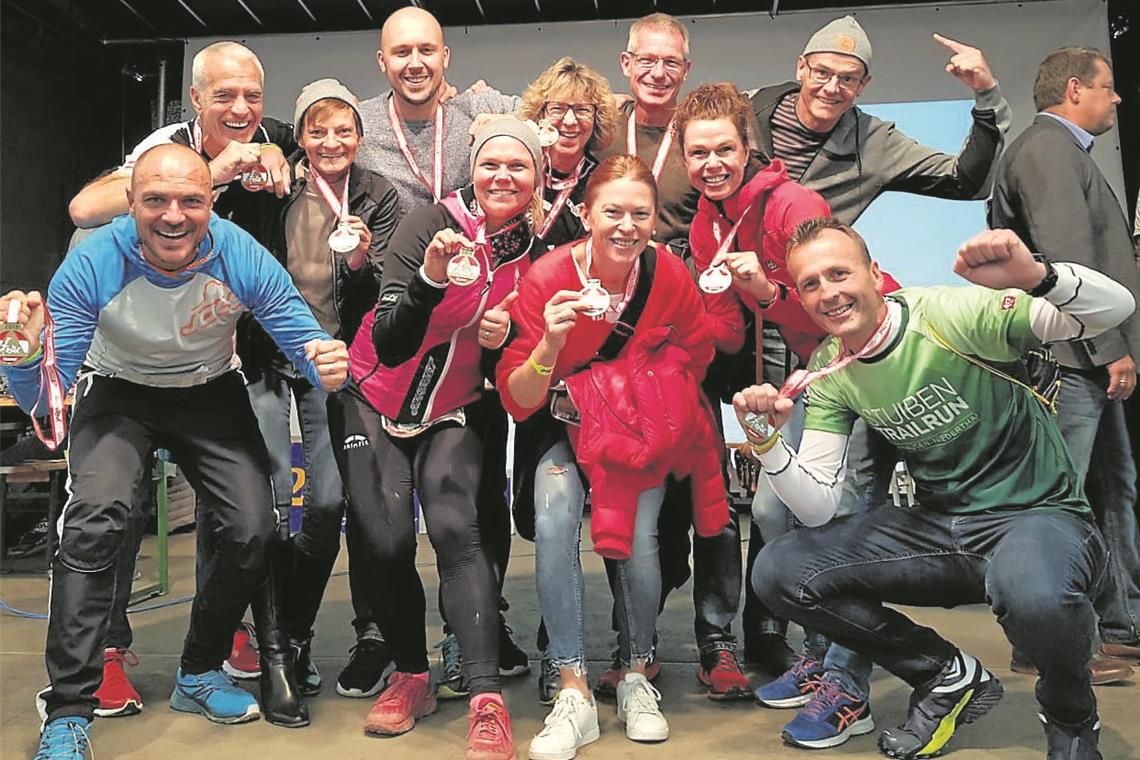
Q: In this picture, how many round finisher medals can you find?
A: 8